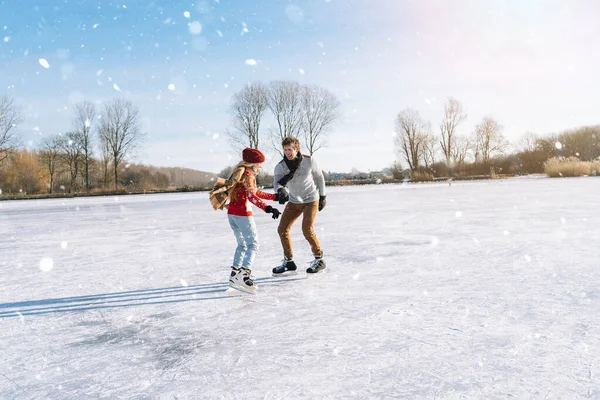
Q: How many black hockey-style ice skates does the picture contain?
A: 2